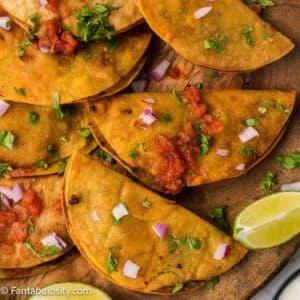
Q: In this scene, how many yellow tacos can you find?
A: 7